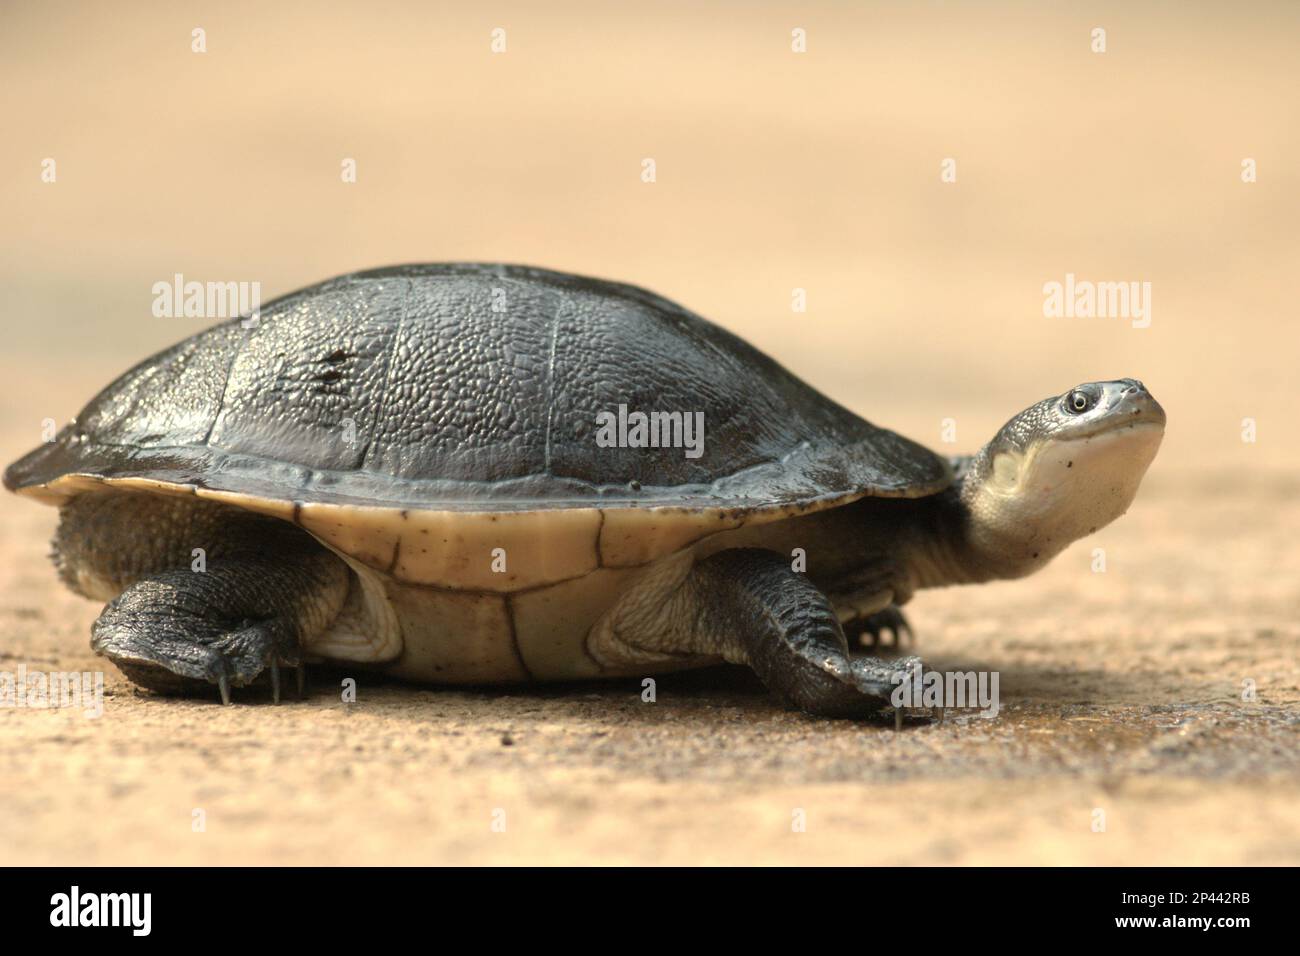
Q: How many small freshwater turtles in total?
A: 1